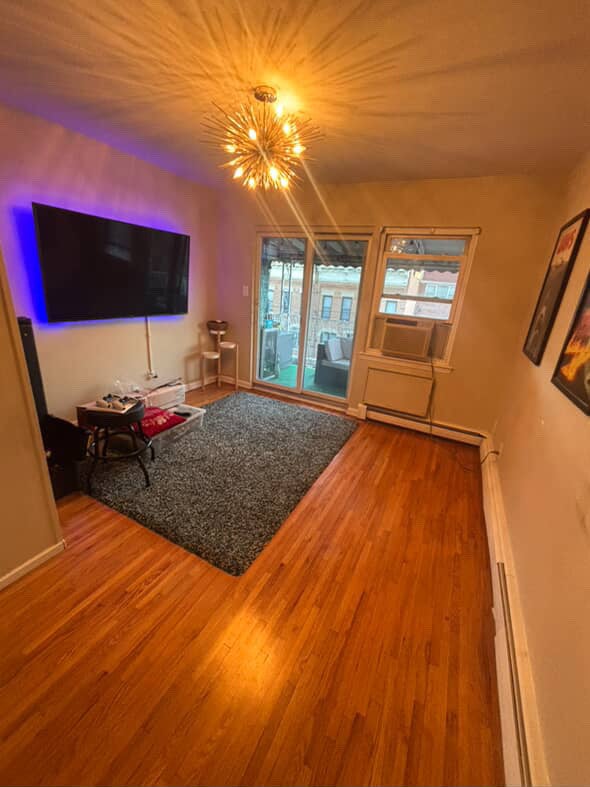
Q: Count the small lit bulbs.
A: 9